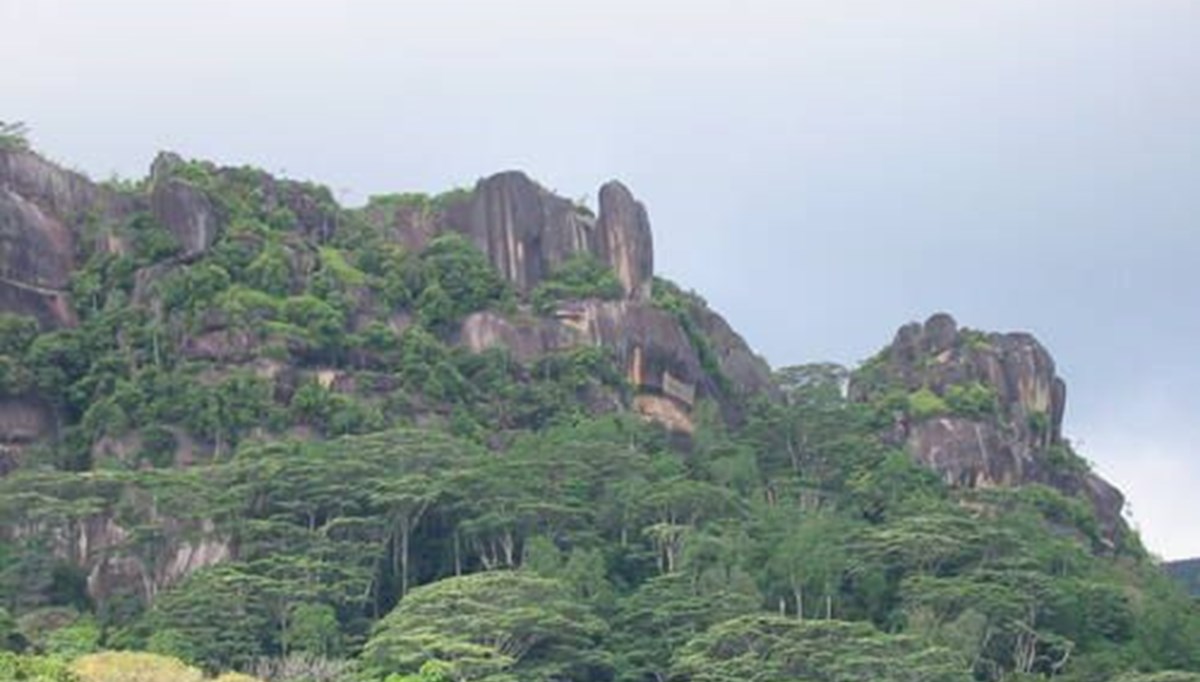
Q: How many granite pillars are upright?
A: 2